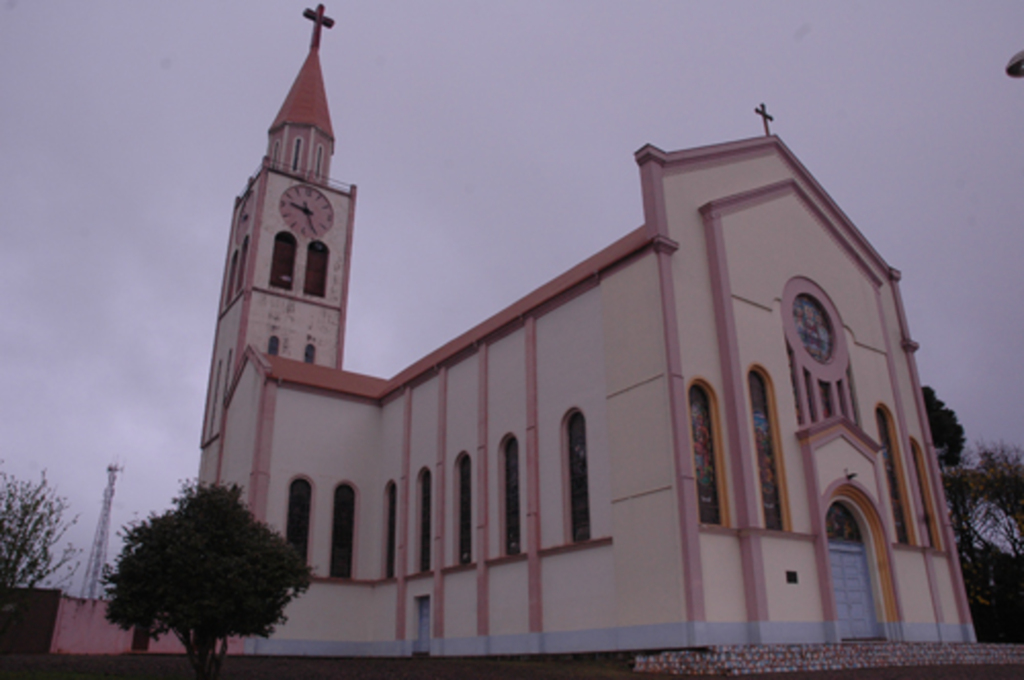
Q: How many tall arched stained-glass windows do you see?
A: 11